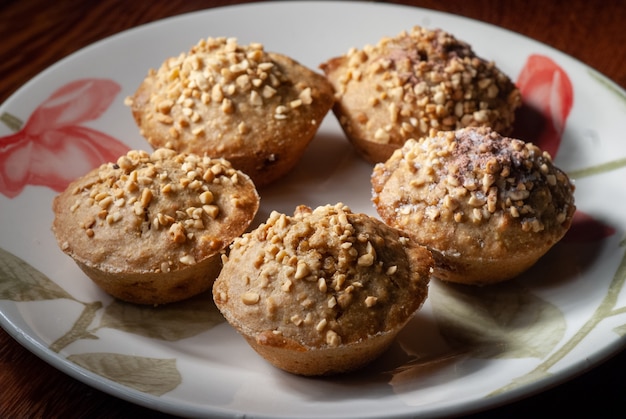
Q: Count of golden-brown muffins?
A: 5